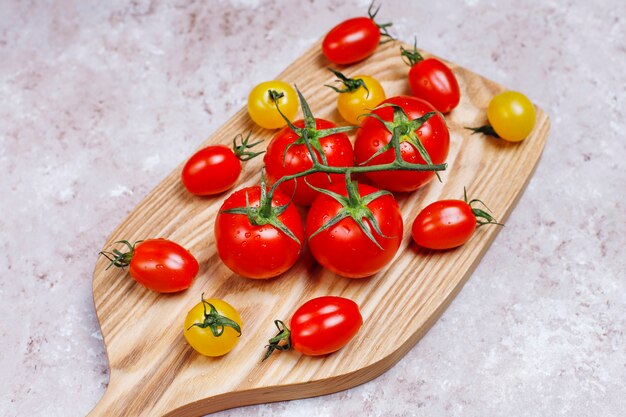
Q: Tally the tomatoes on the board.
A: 14